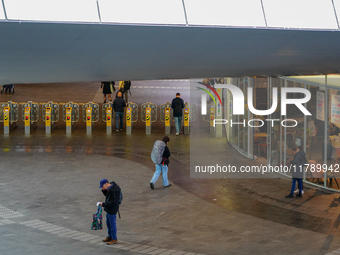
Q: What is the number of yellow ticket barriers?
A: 11